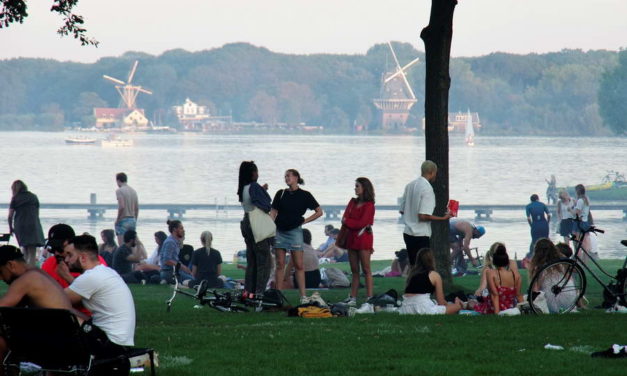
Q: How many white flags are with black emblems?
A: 0